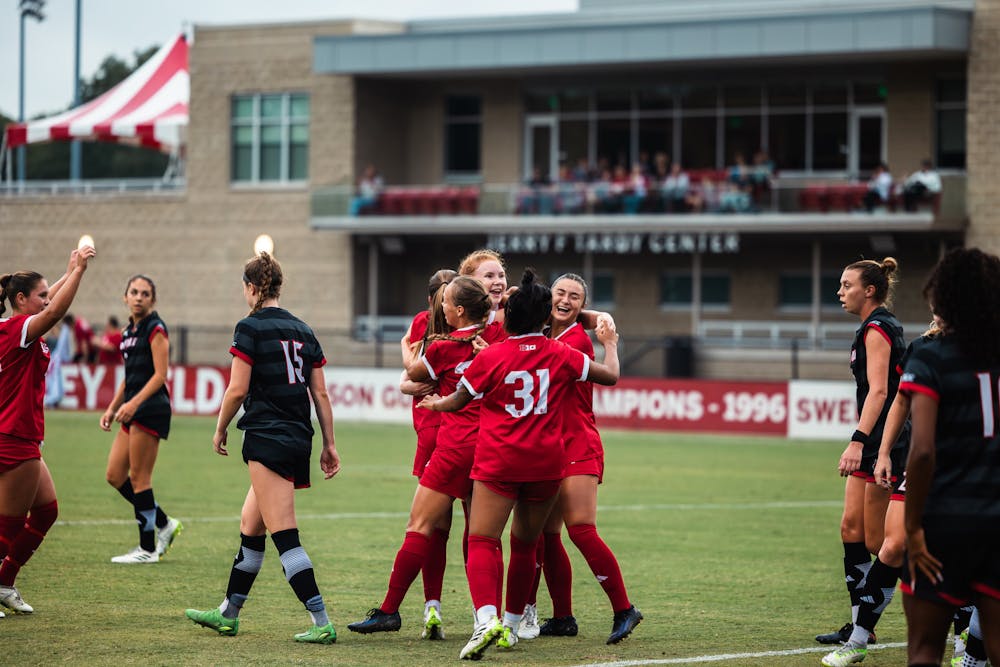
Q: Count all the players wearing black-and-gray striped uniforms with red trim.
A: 5